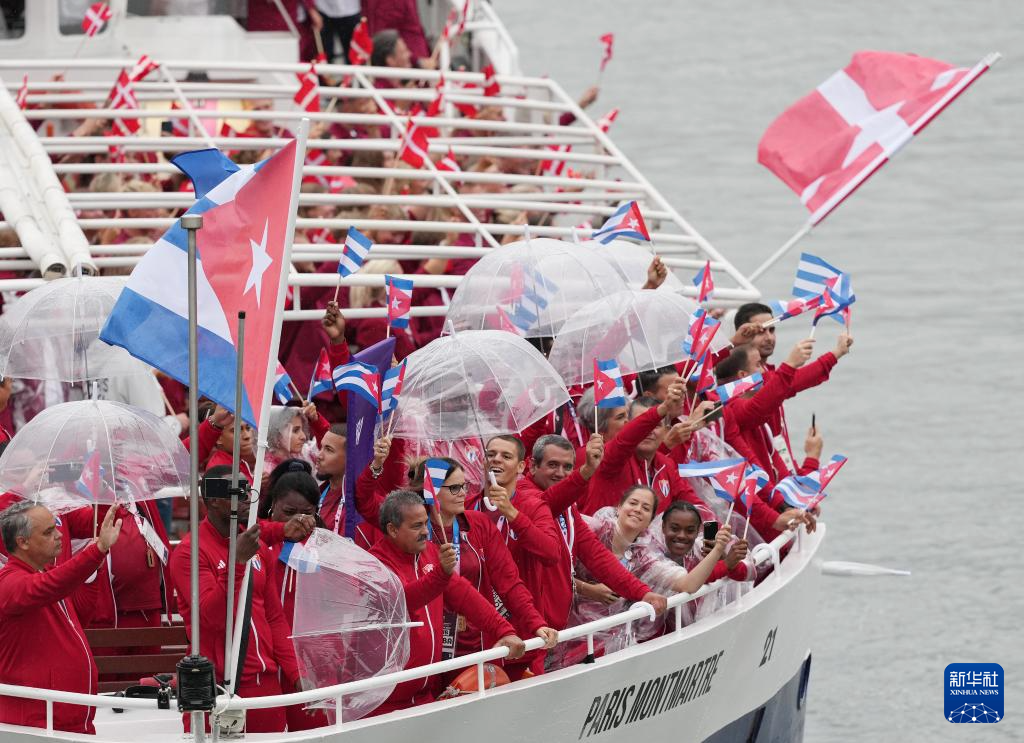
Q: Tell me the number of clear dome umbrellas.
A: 7